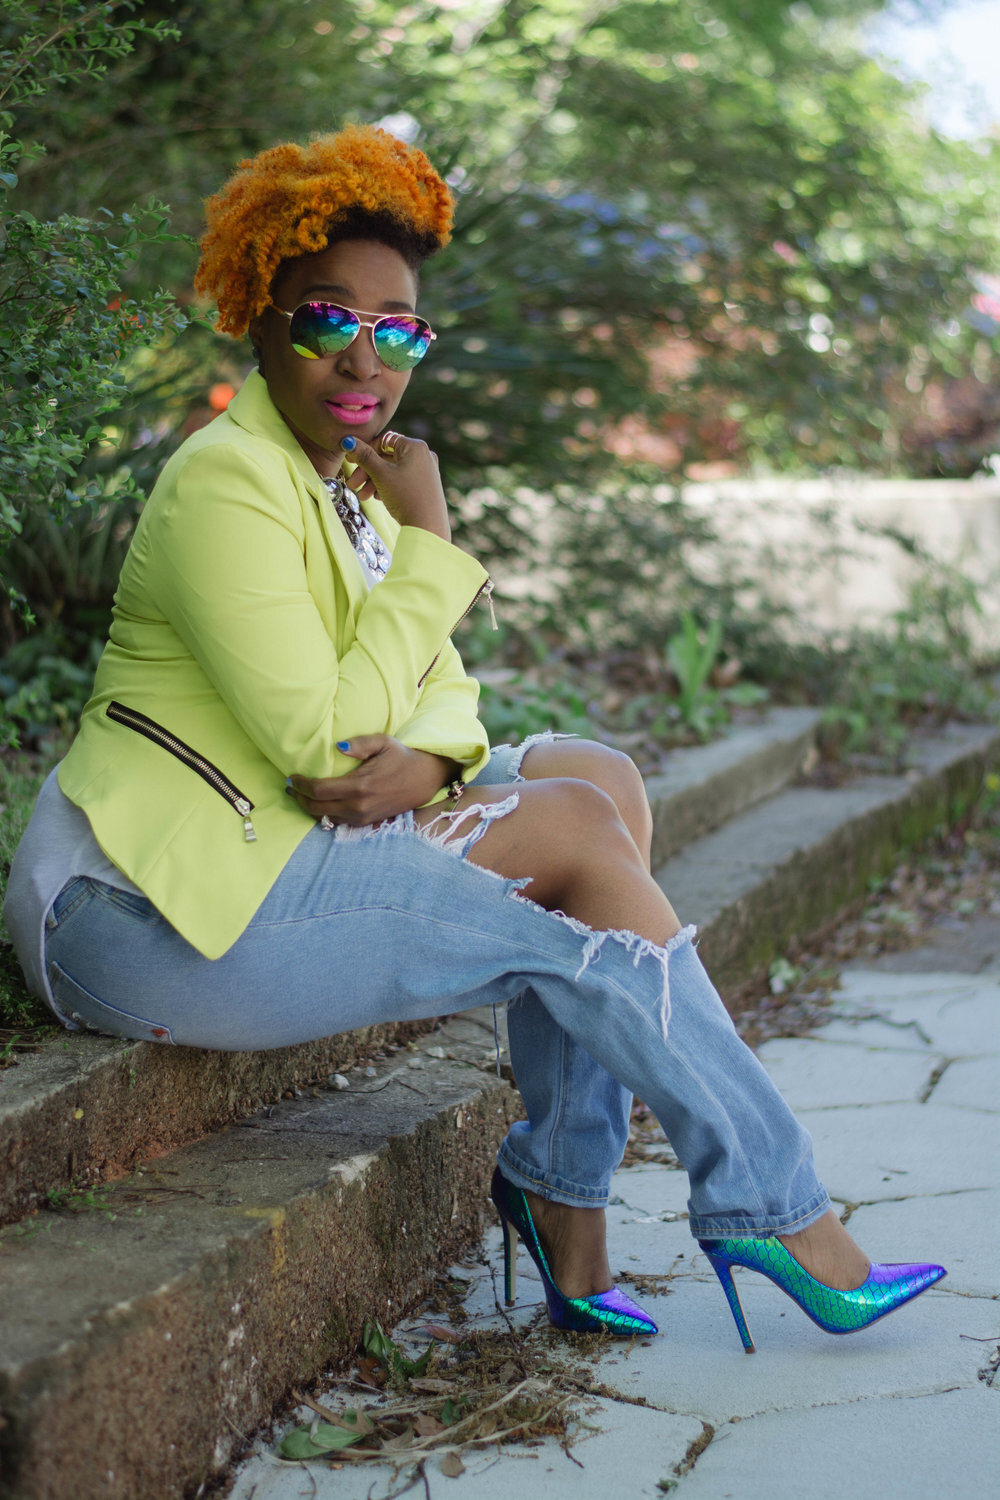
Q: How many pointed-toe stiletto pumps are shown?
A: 2